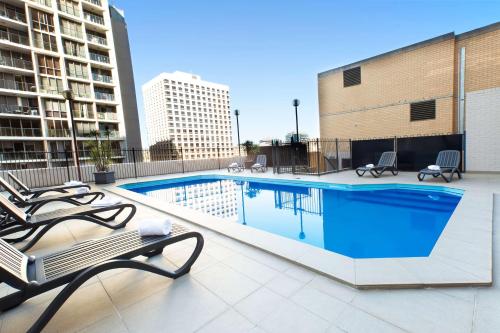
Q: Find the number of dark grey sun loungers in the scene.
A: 8